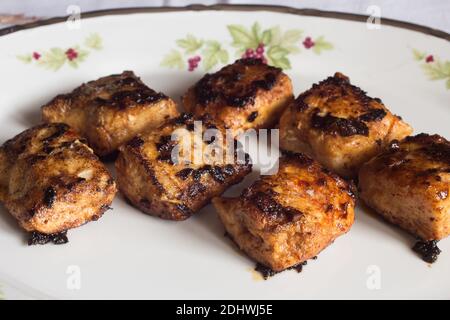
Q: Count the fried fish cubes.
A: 7